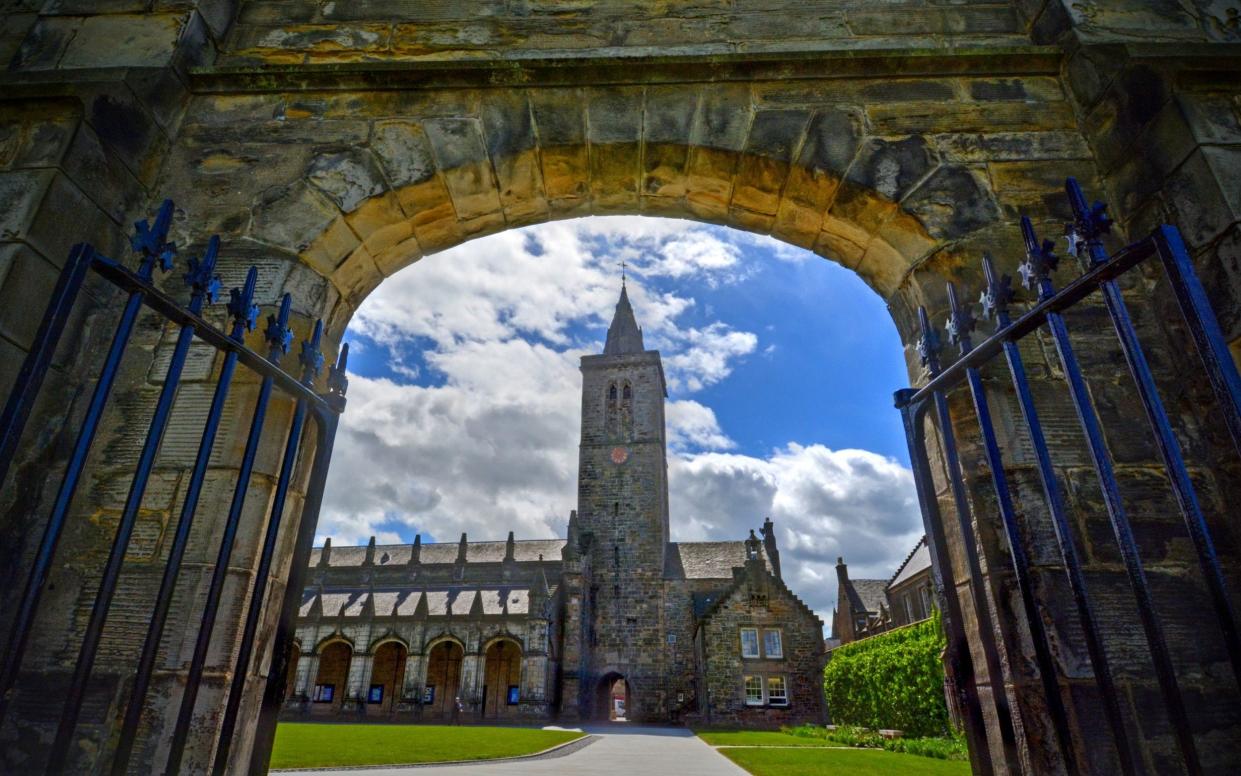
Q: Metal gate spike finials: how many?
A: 11